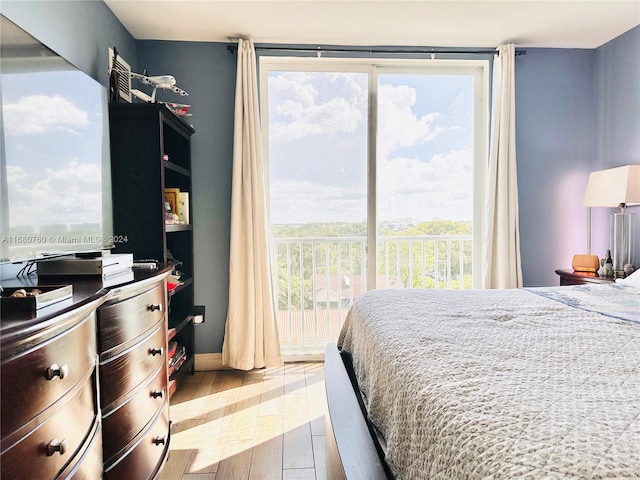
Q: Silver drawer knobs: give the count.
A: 6